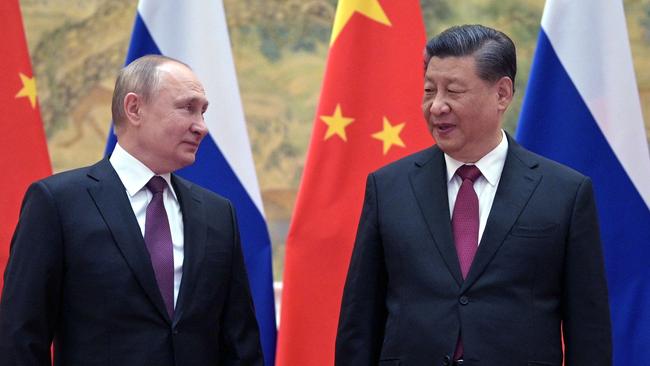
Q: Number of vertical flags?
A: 4